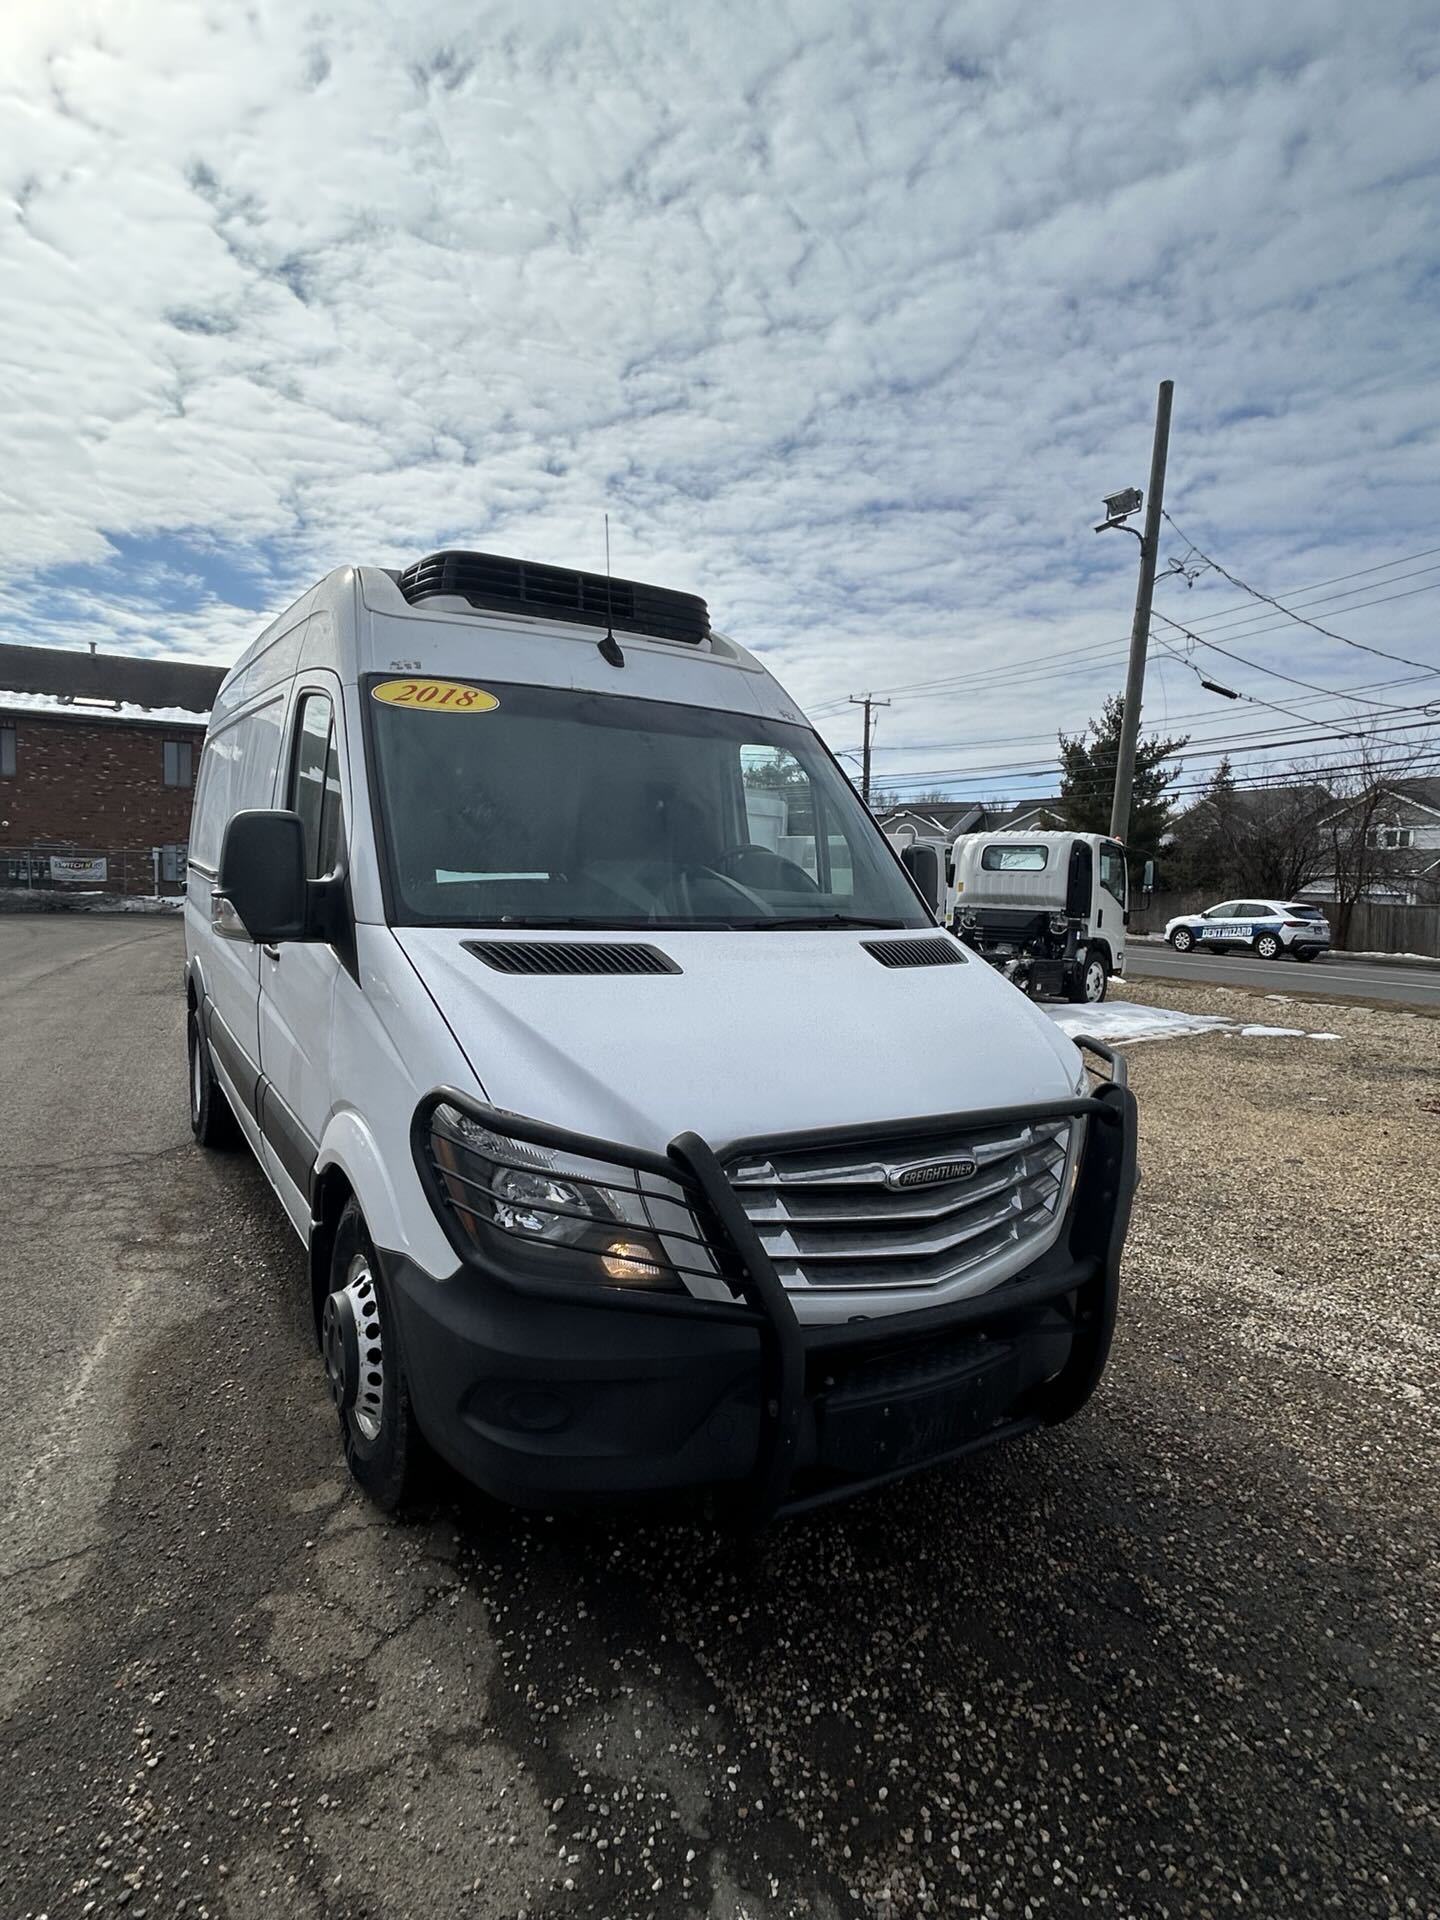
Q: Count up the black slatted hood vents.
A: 2